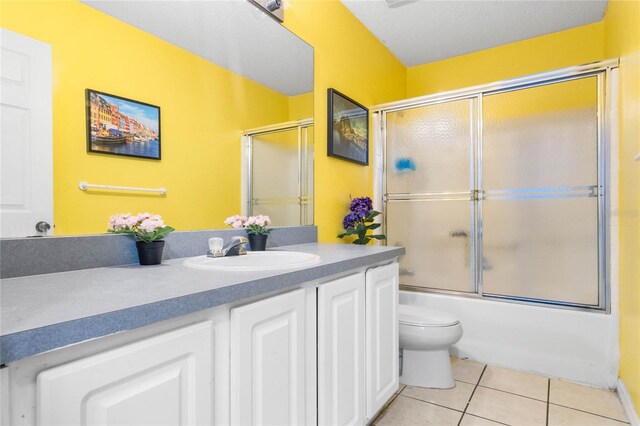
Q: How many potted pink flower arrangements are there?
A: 2